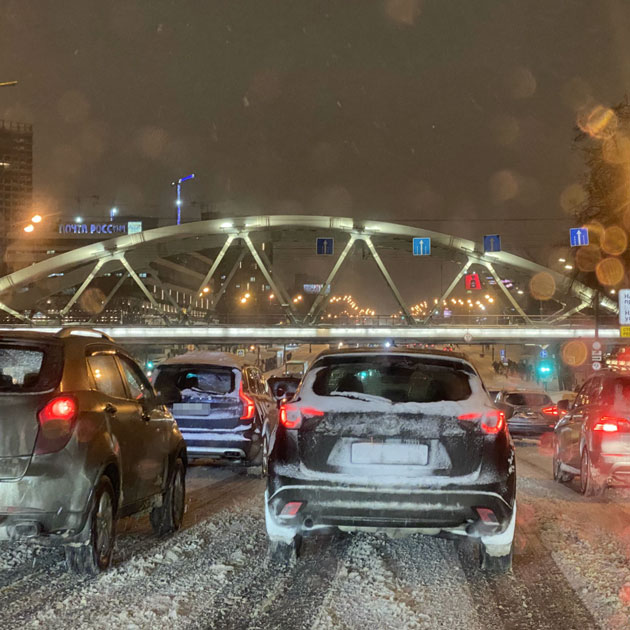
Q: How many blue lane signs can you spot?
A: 4